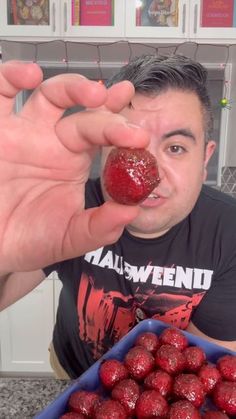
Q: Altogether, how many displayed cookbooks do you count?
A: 4